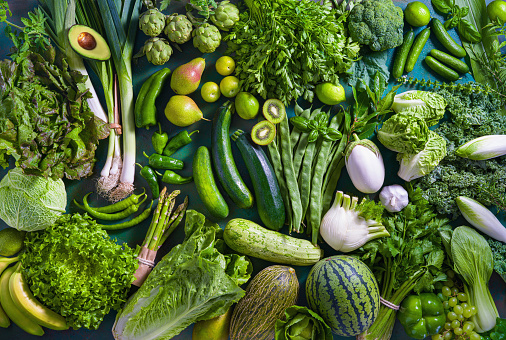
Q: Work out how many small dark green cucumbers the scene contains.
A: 5